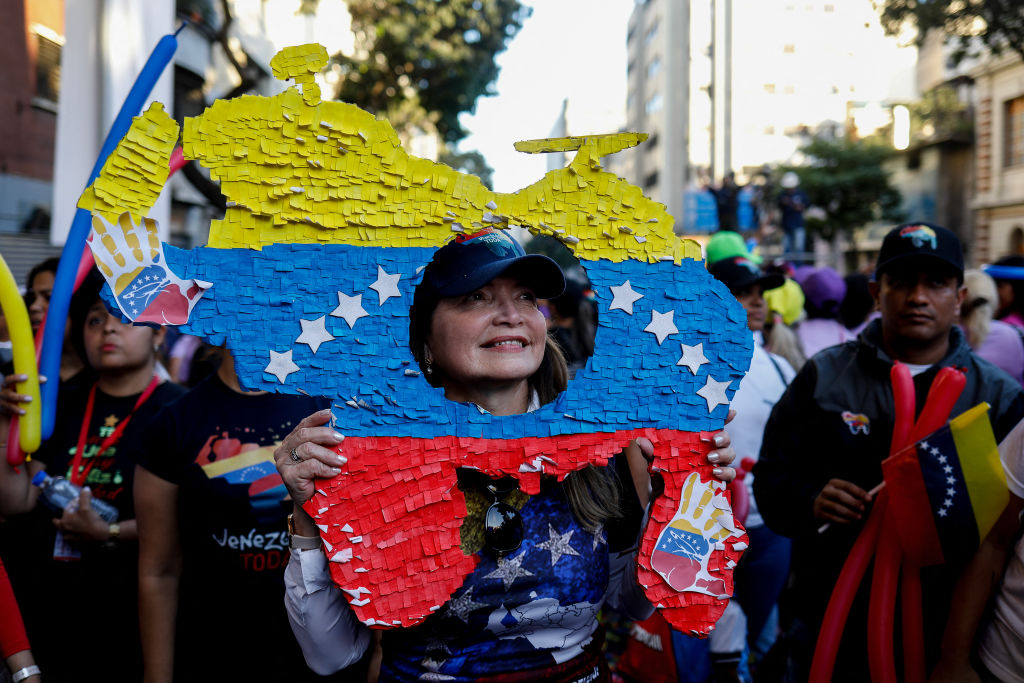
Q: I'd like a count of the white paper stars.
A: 8